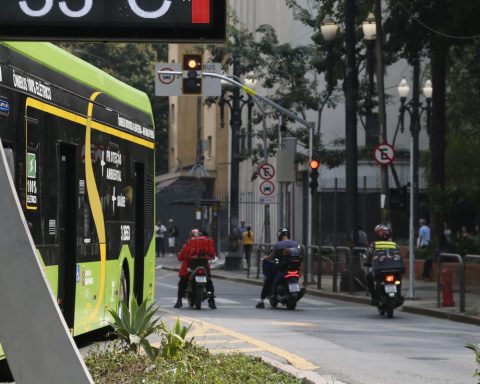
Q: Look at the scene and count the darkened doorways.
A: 2